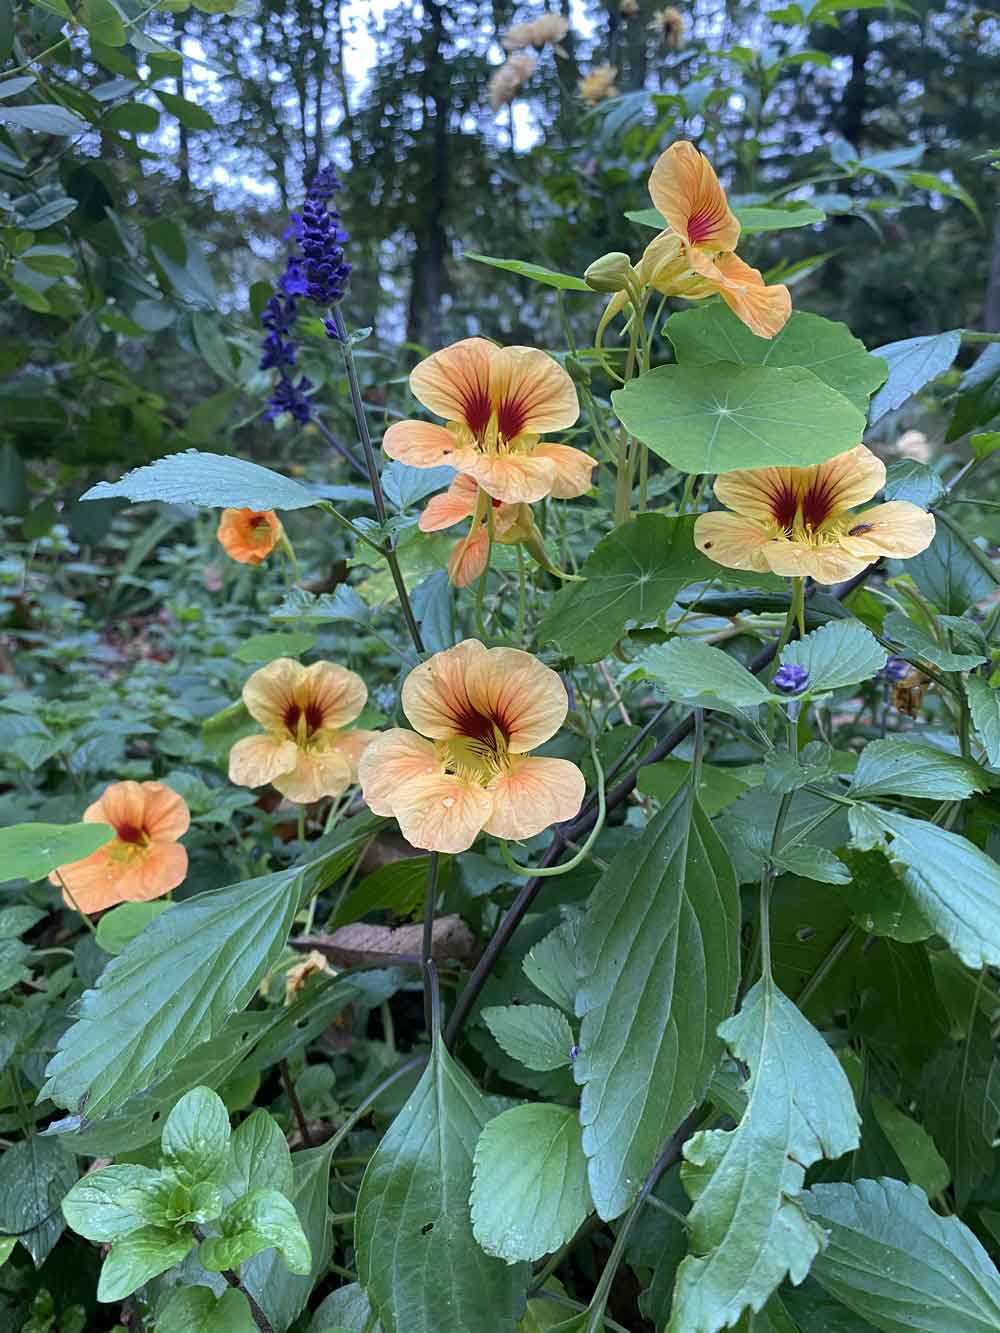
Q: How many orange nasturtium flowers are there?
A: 8